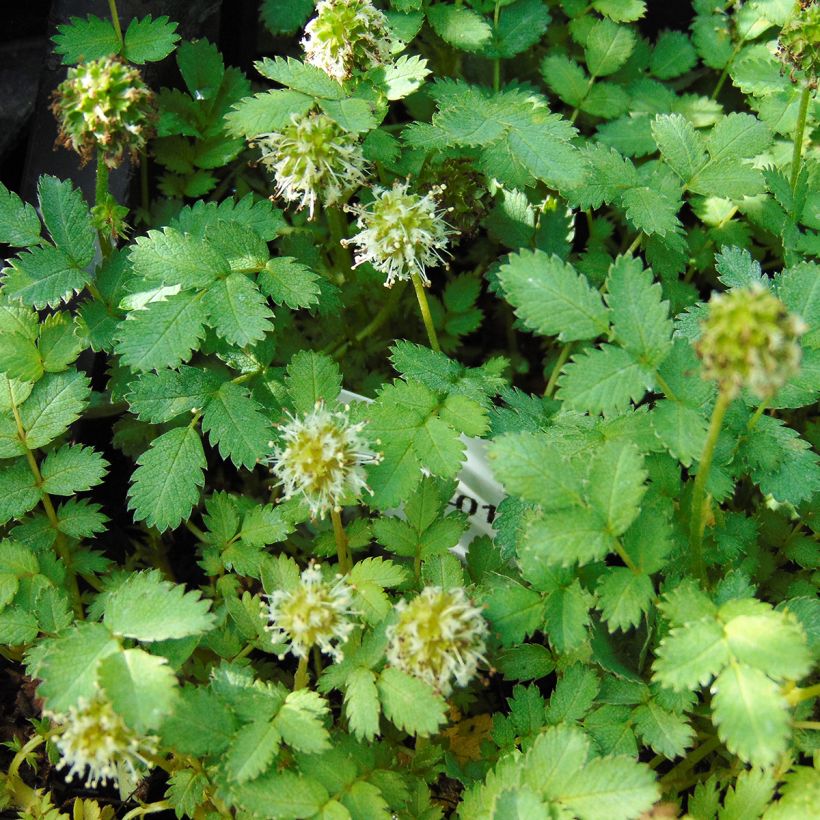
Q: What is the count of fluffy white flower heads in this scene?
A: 7